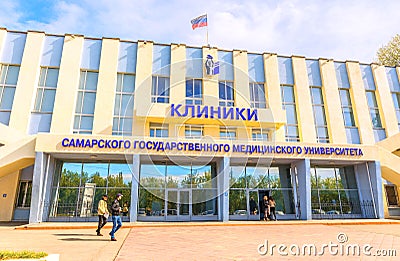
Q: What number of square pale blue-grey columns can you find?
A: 5